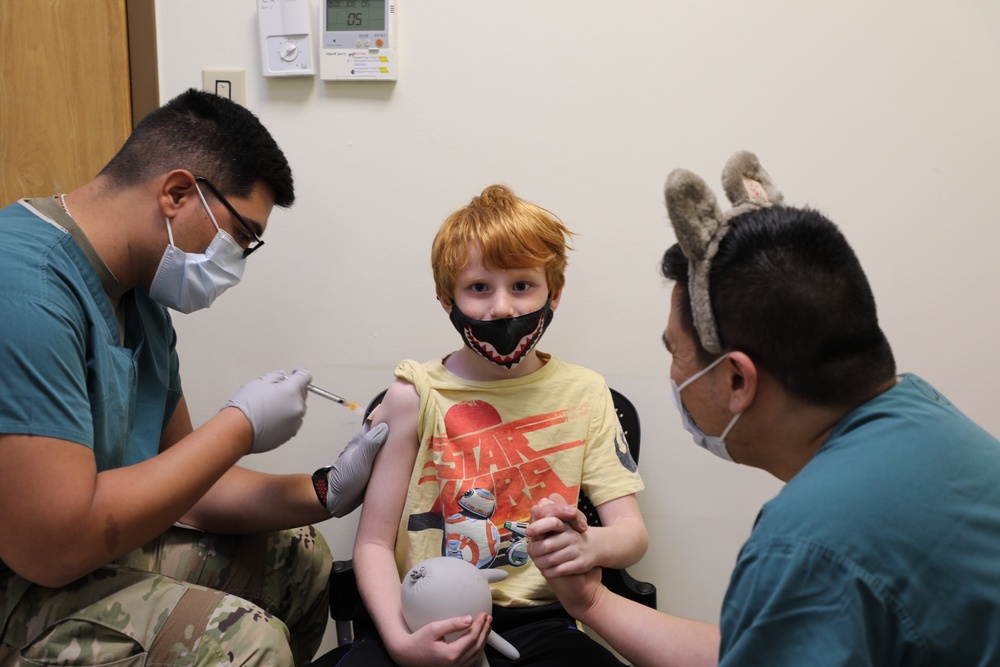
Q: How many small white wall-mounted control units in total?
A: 2